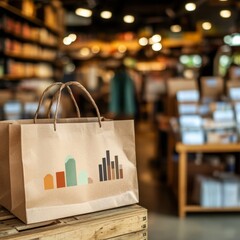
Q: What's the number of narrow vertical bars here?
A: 6